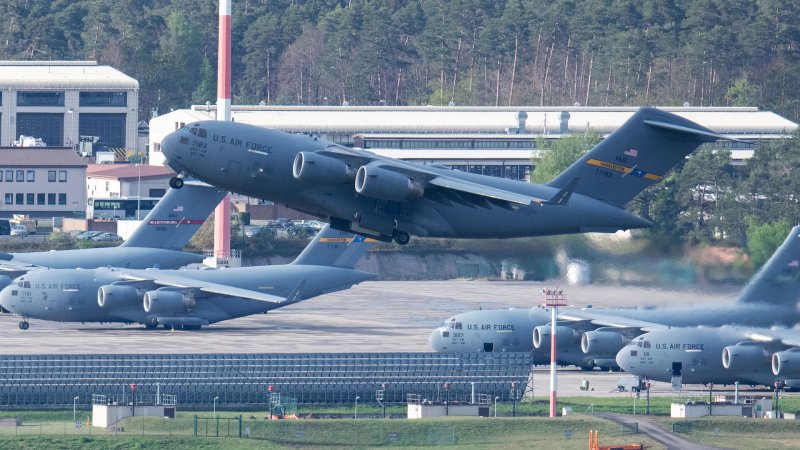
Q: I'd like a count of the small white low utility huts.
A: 3